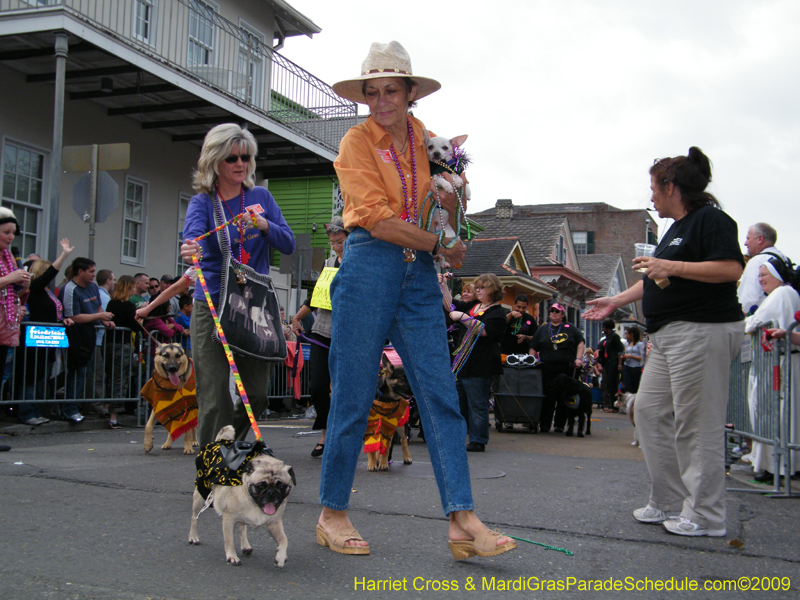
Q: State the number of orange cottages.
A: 1